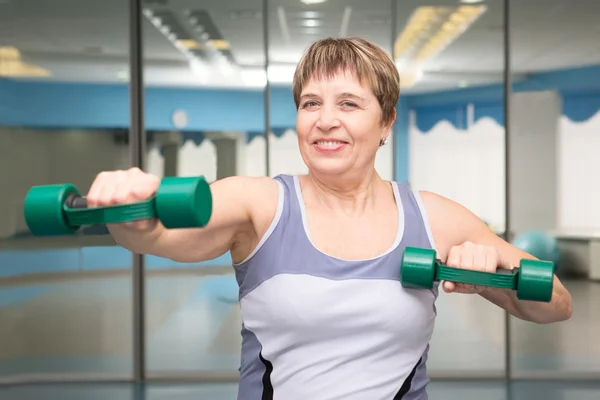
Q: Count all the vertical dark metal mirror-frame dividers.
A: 4